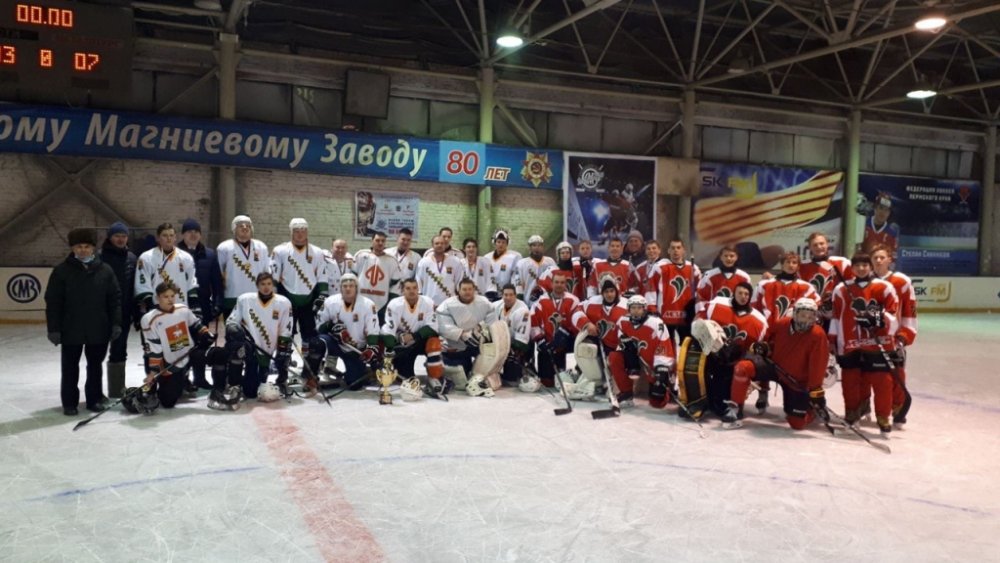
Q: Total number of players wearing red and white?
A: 15